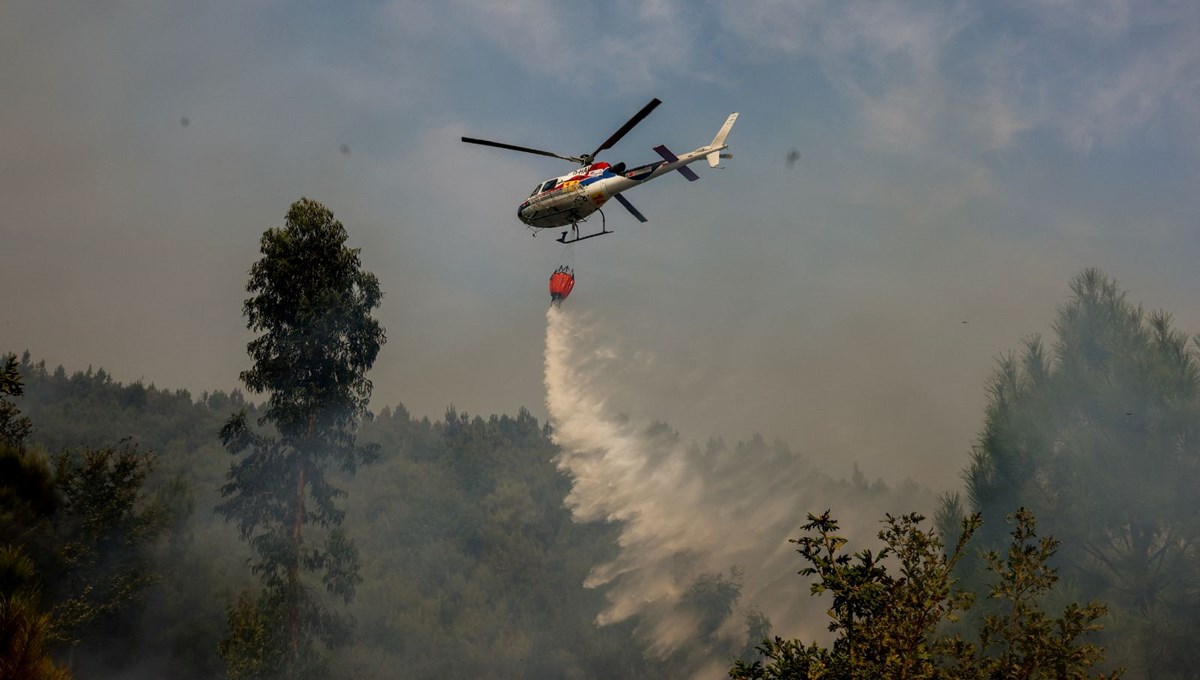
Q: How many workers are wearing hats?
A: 0